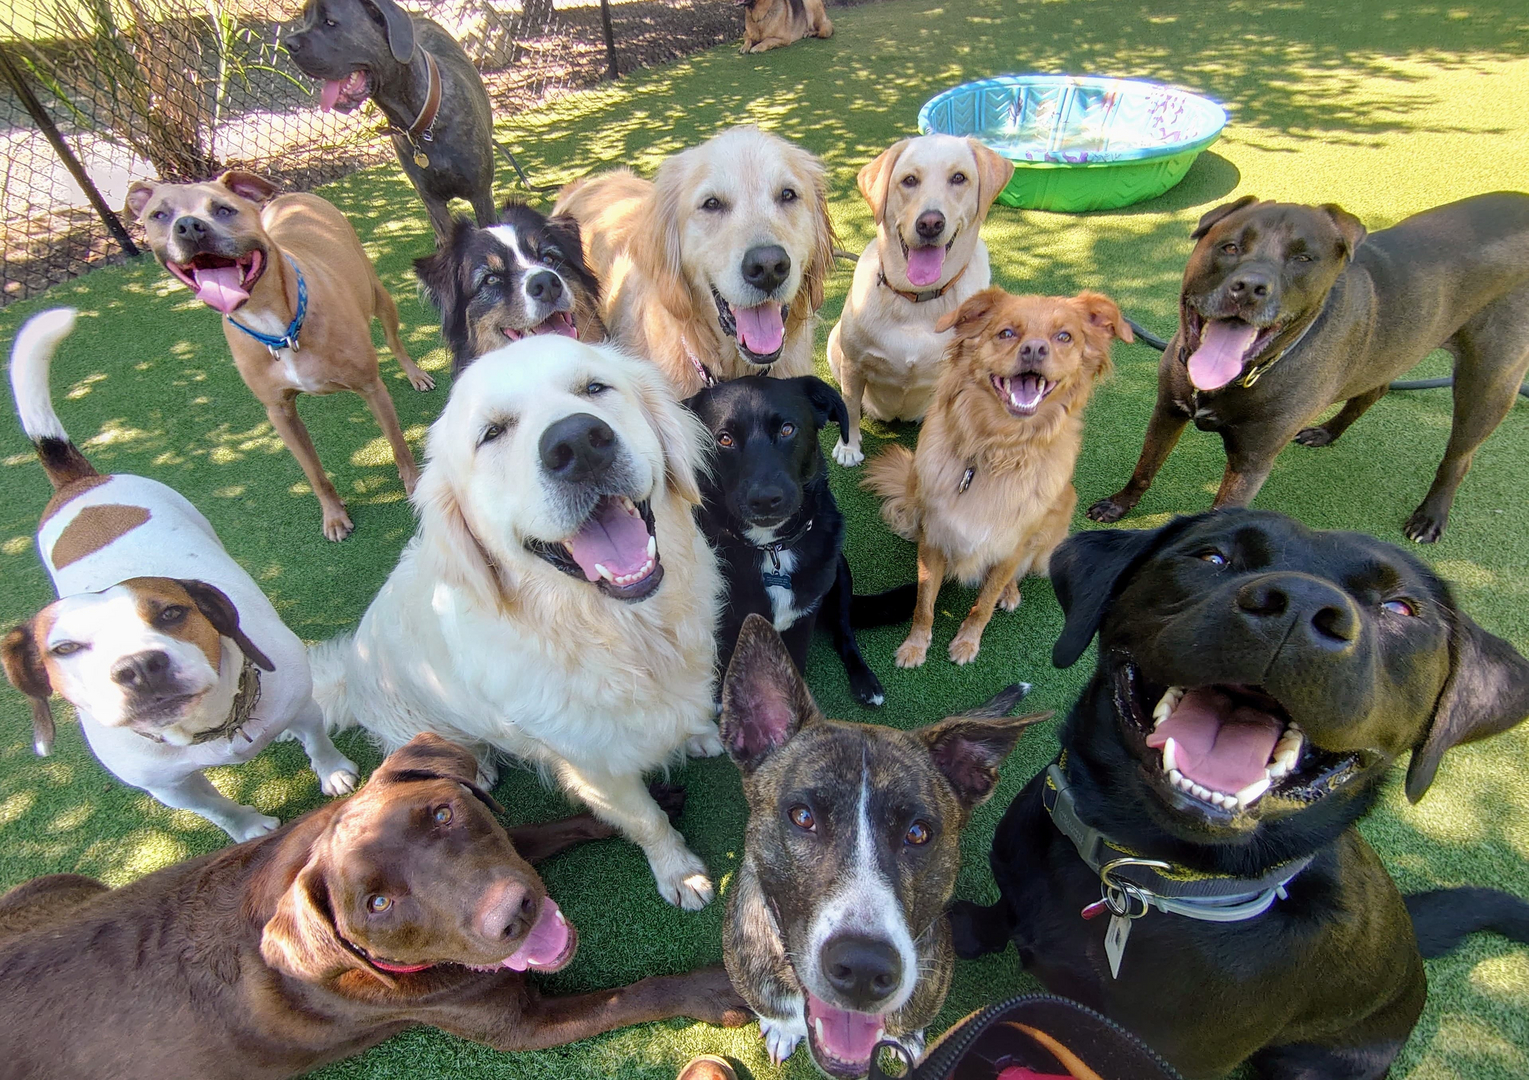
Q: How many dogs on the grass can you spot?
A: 14